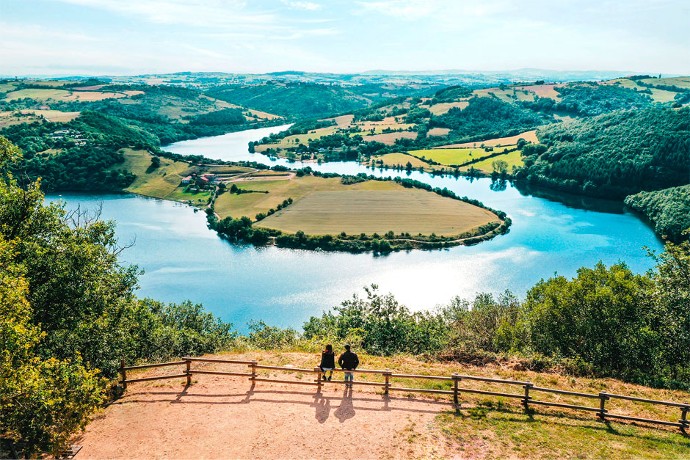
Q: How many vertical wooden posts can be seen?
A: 9